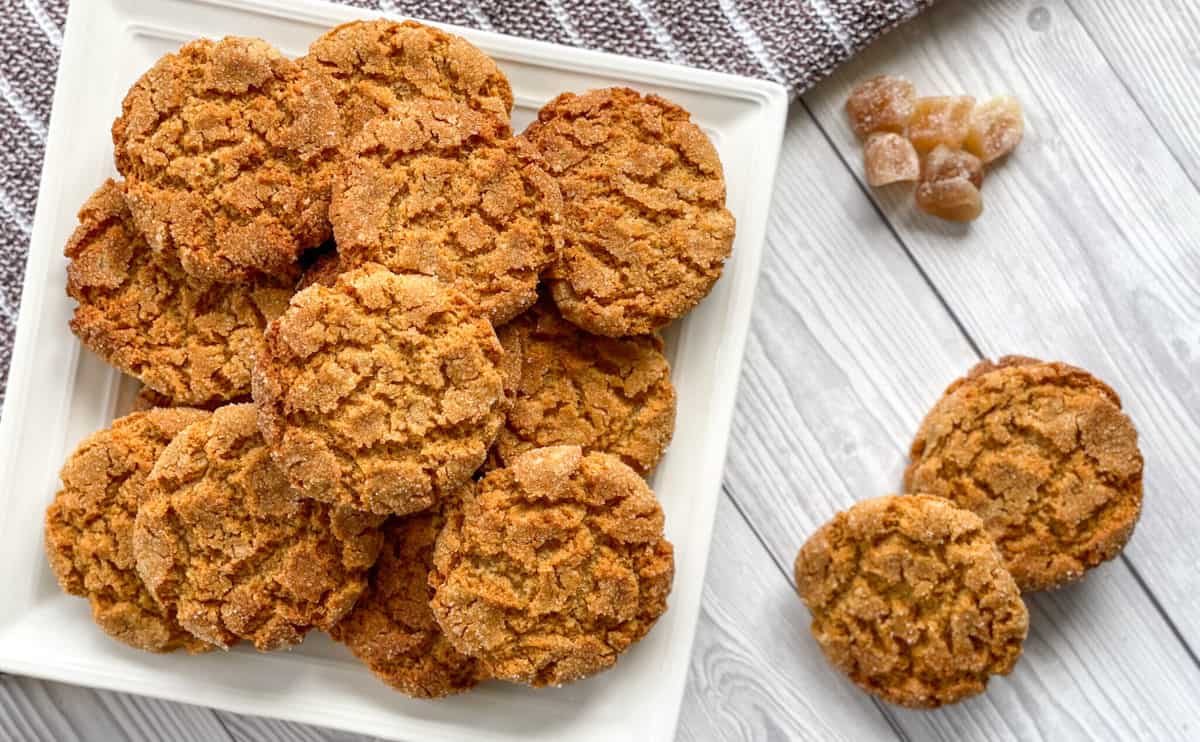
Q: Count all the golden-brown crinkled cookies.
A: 13